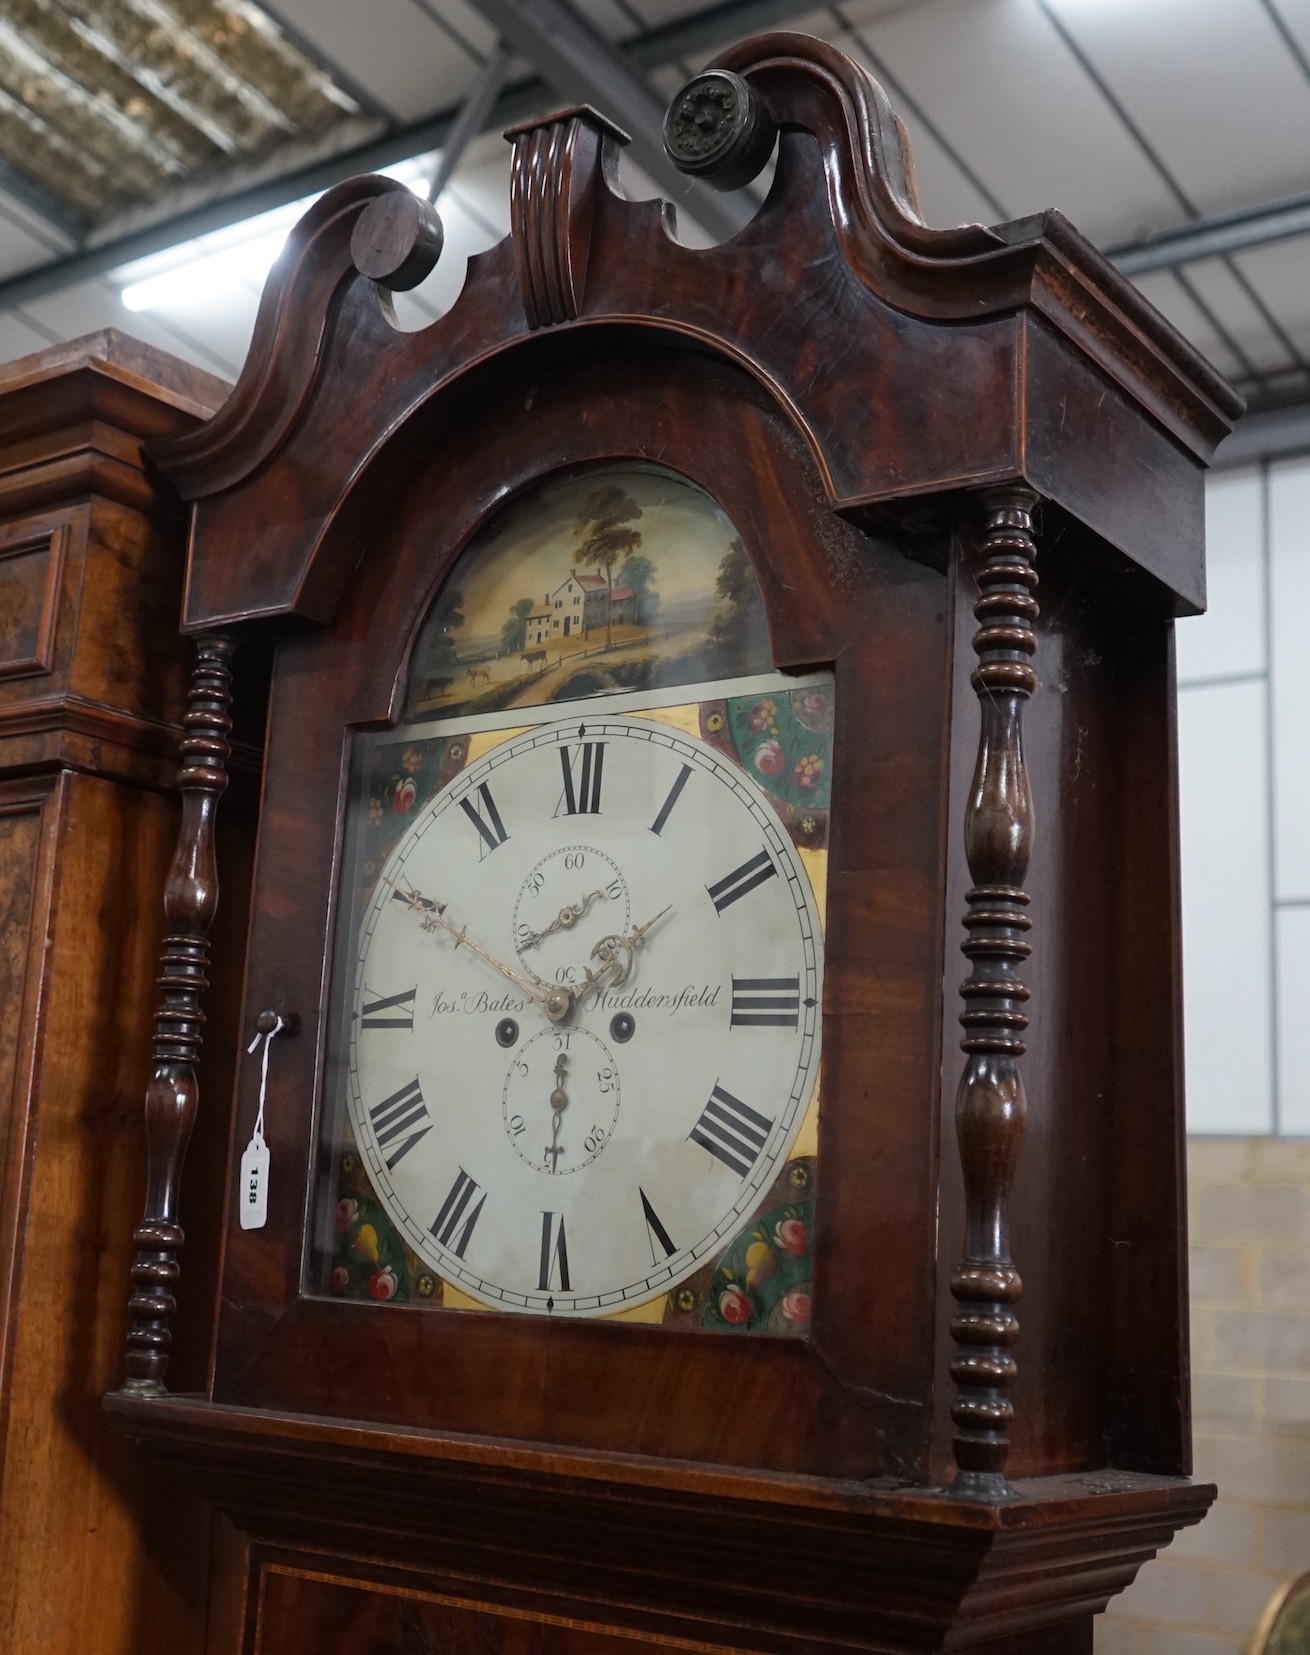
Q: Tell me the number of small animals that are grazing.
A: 3